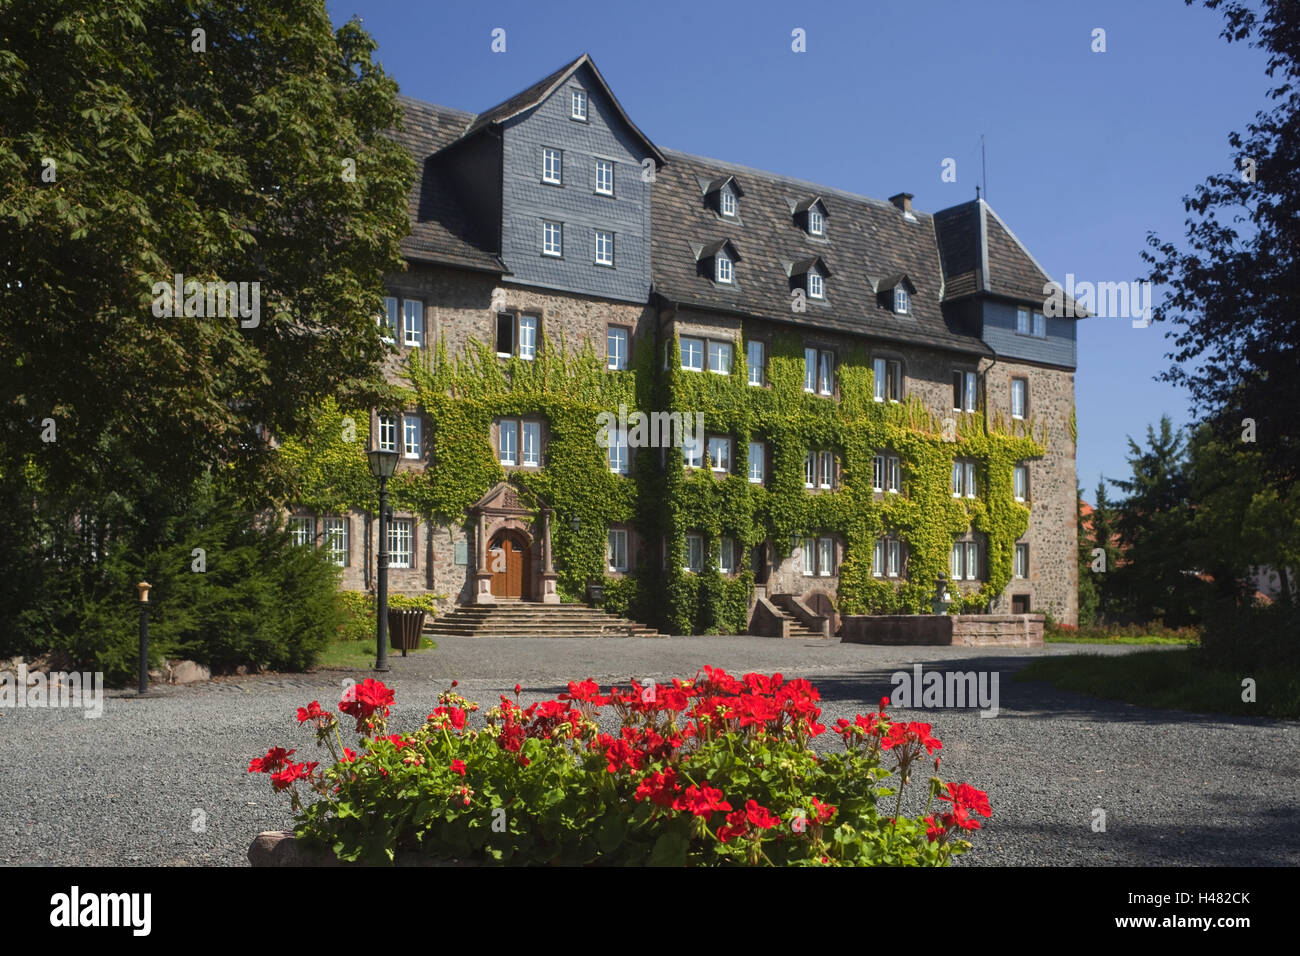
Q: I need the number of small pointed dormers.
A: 5